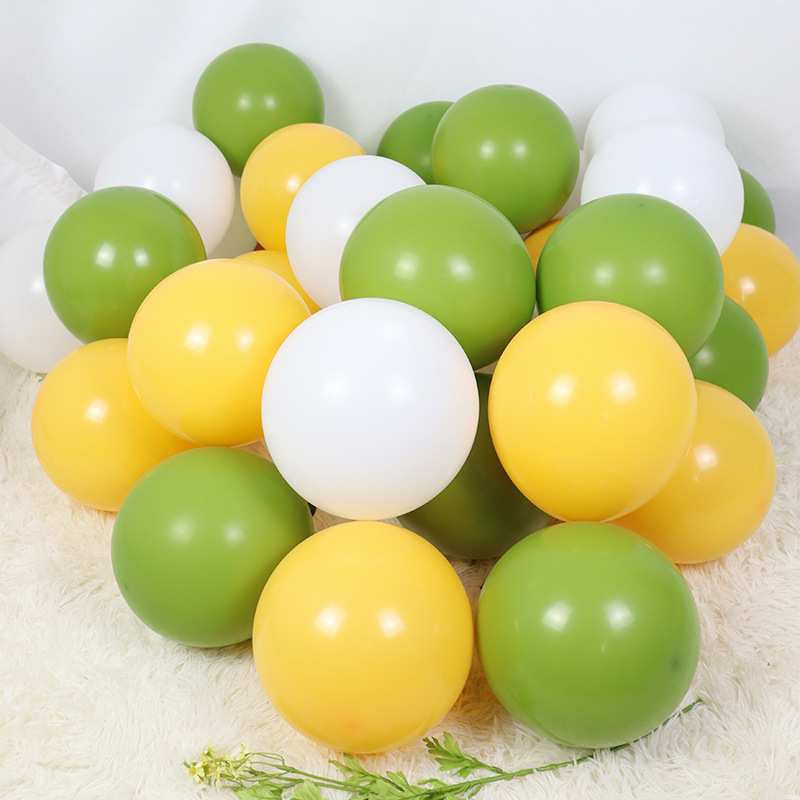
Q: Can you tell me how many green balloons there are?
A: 11